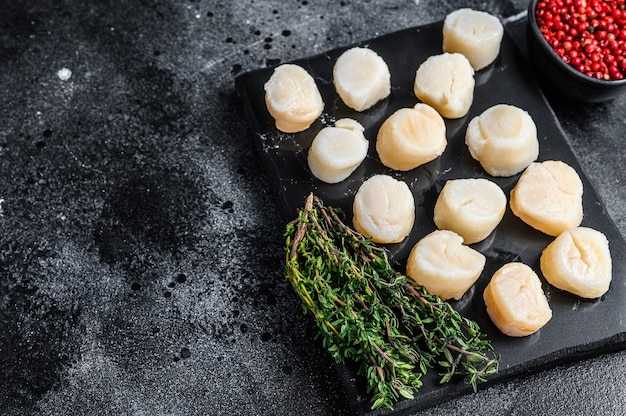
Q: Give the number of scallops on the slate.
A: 13